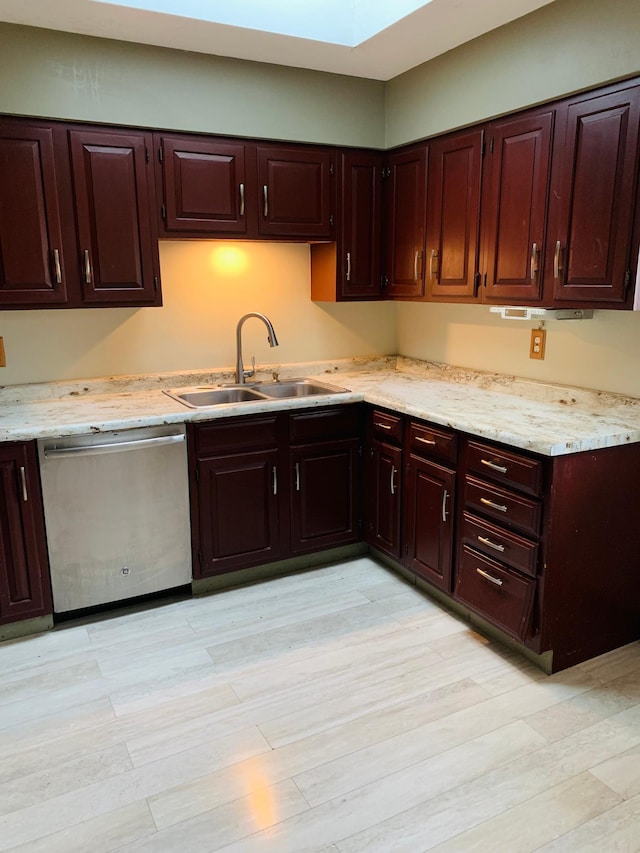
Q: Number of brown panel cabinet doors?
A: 14